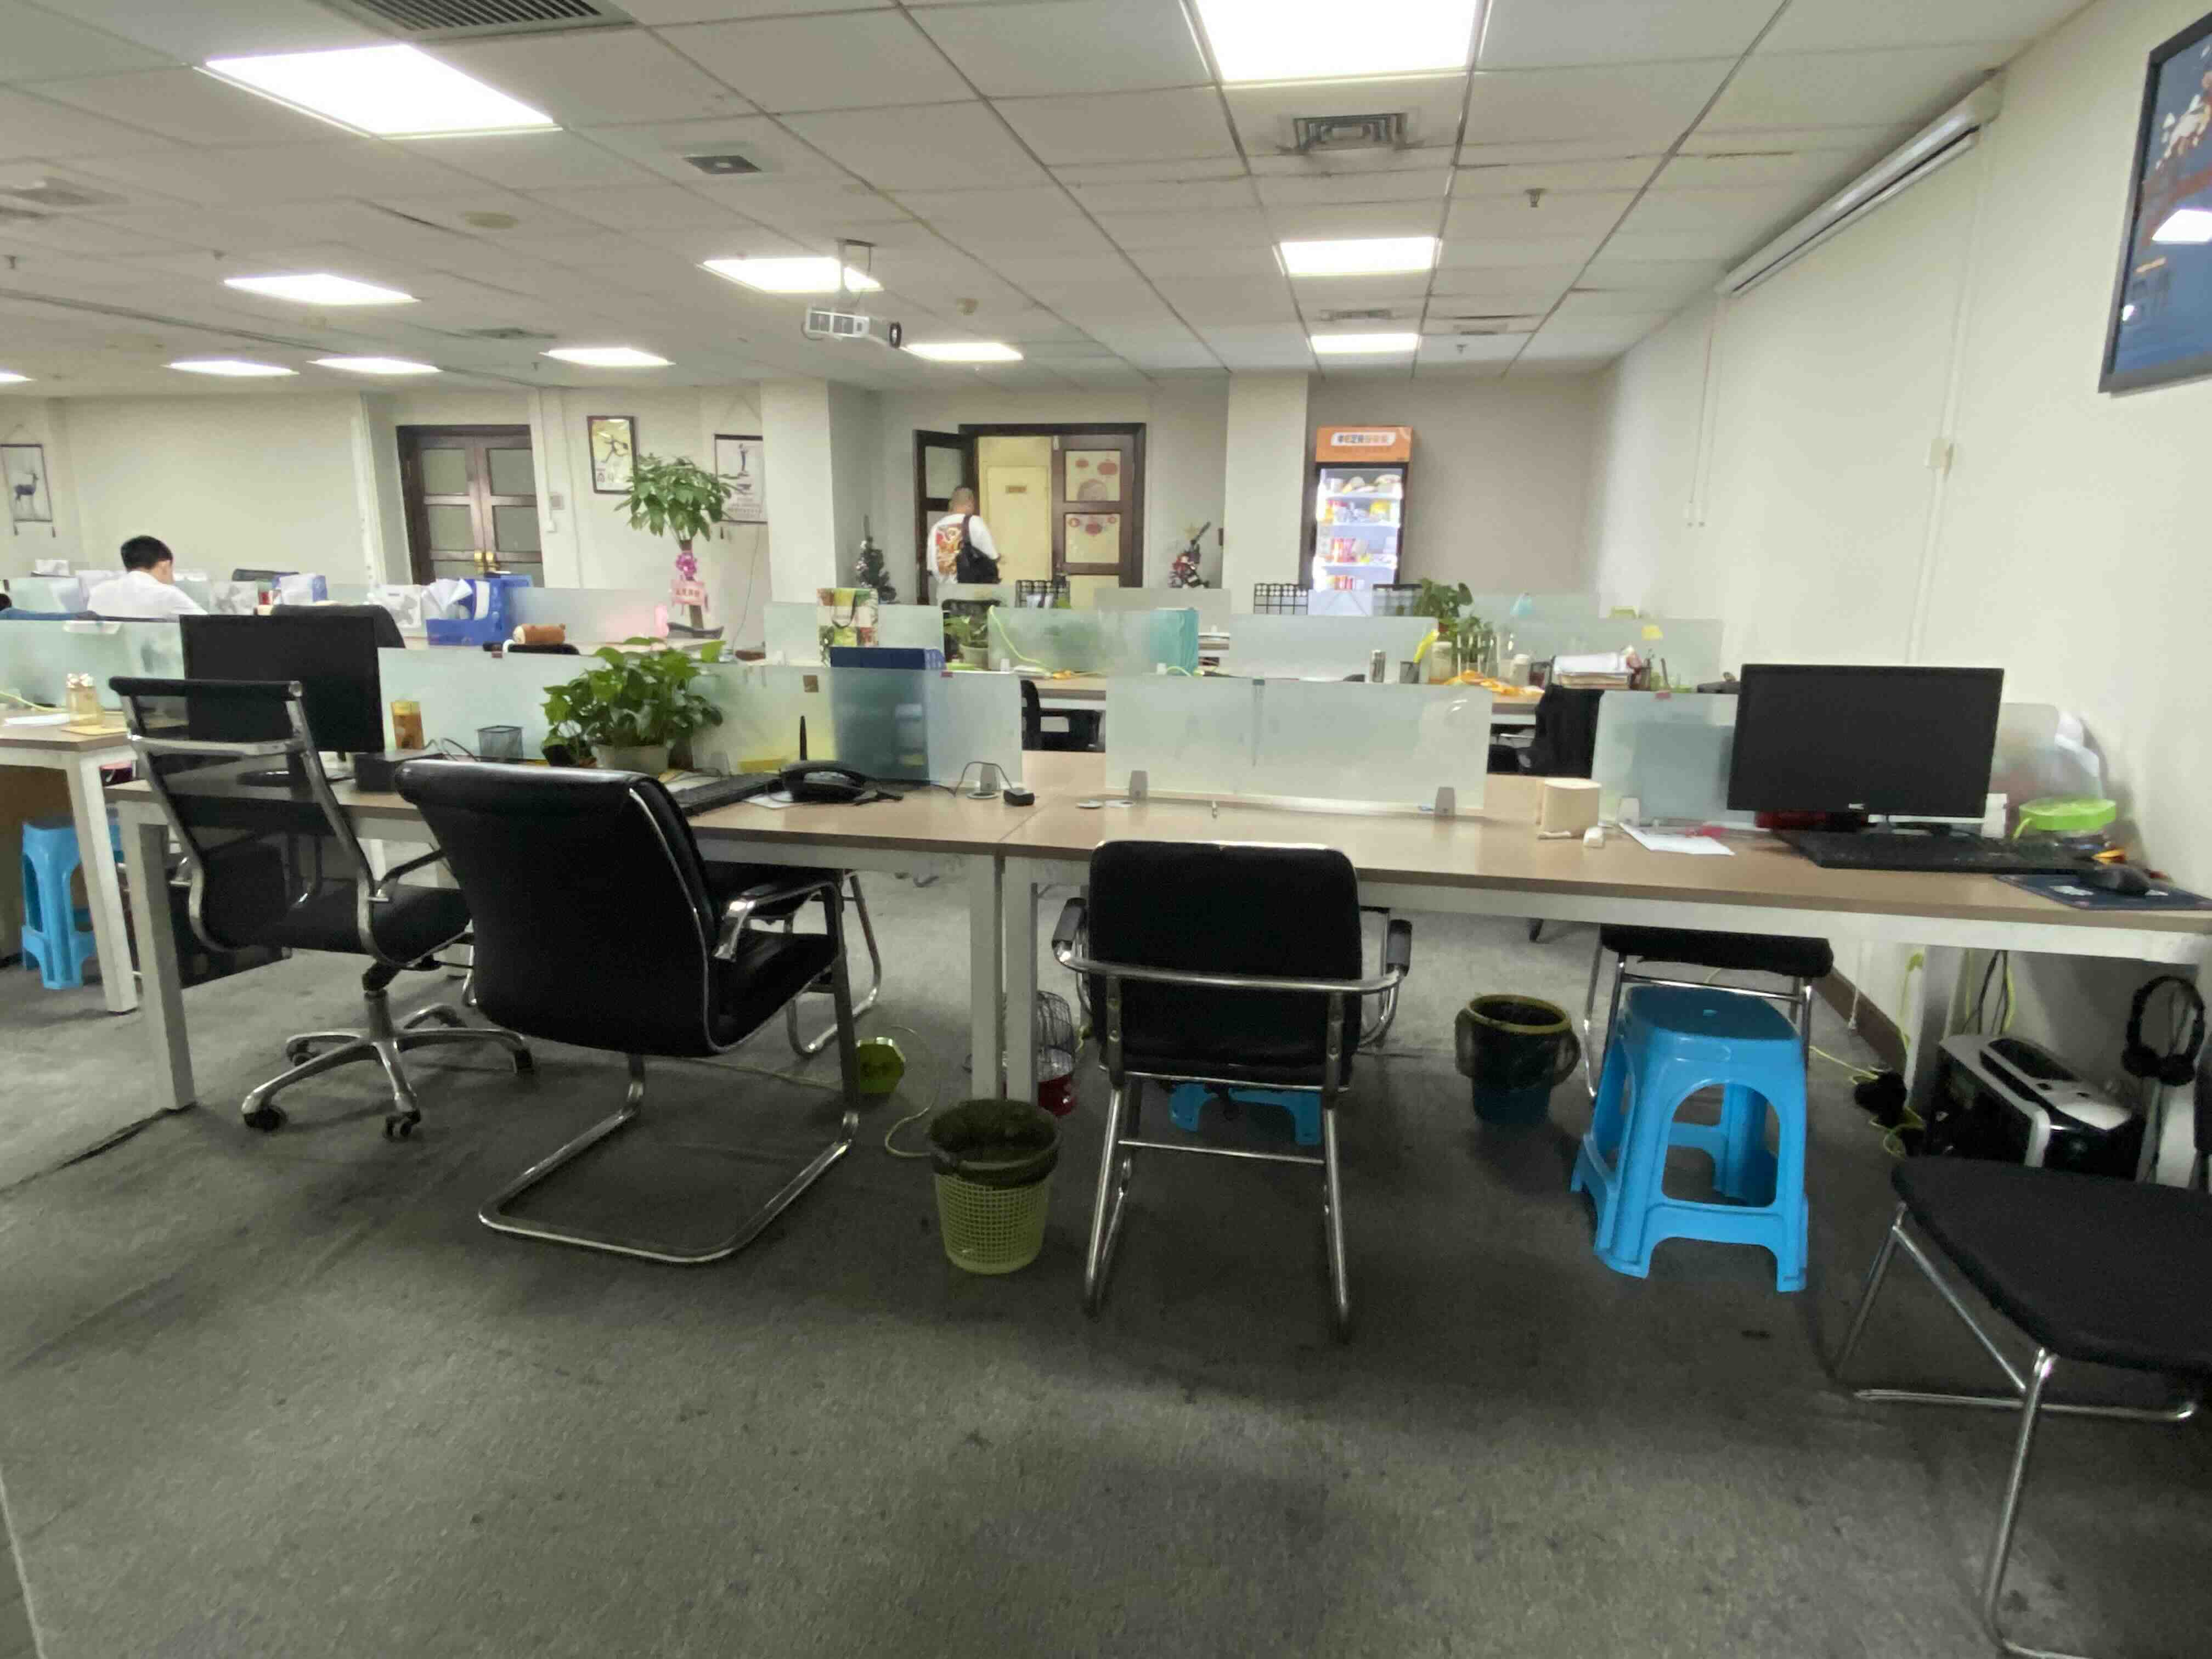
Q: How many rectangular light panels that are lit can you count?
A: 11